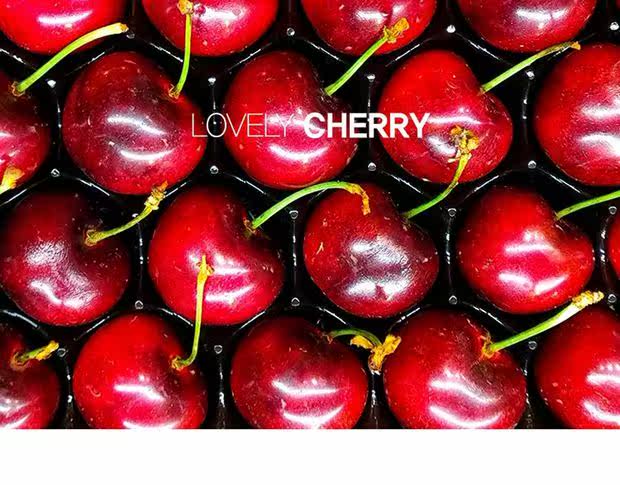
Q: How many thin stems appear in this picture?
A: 13